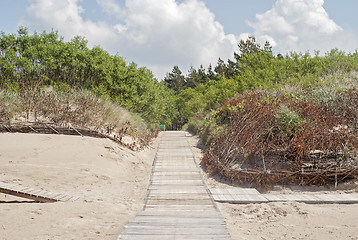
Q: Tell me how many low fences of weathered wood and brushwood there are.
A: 2